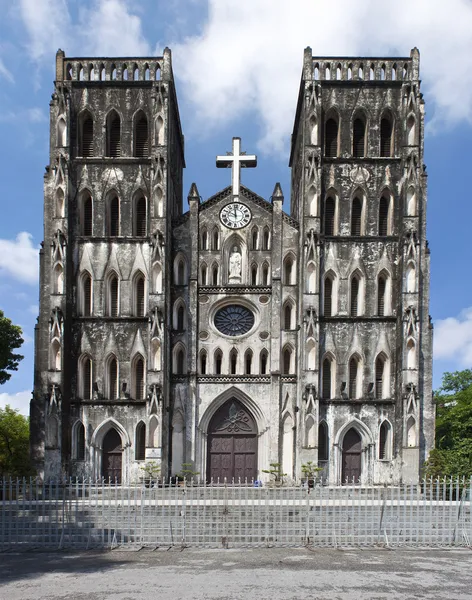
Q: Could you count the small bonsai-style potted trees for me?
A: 4